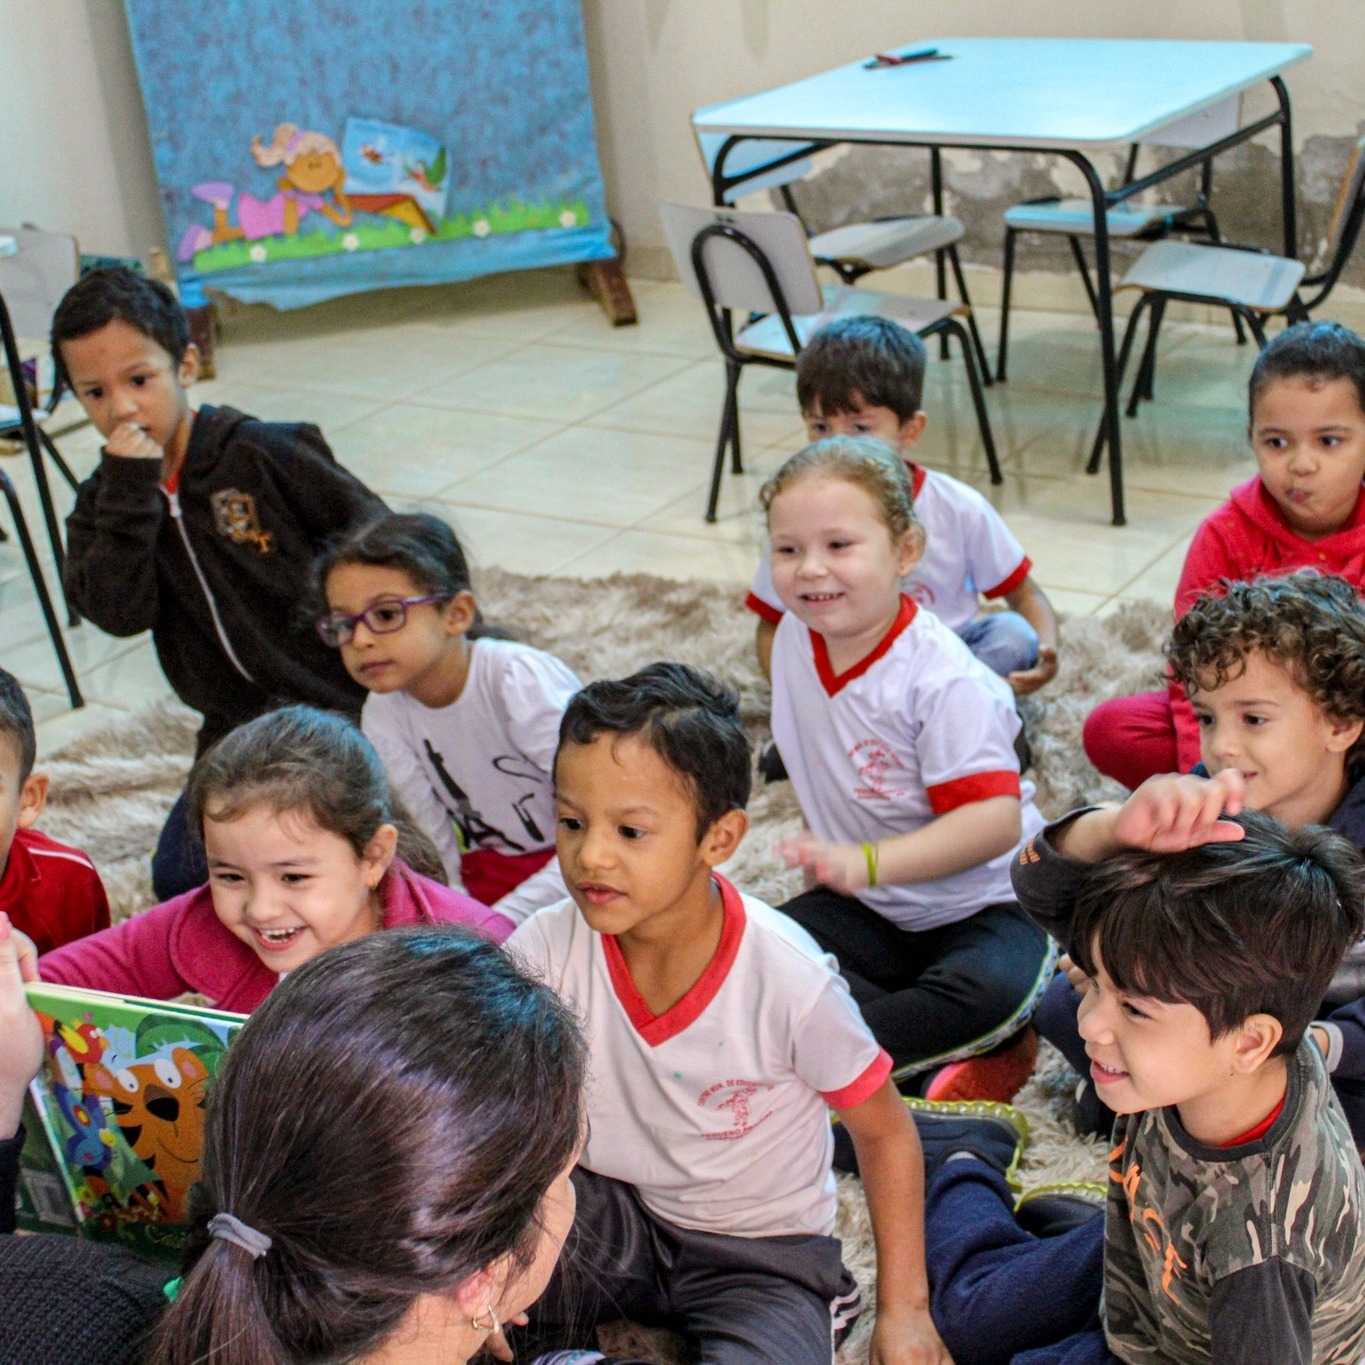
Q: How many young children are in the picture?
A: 10